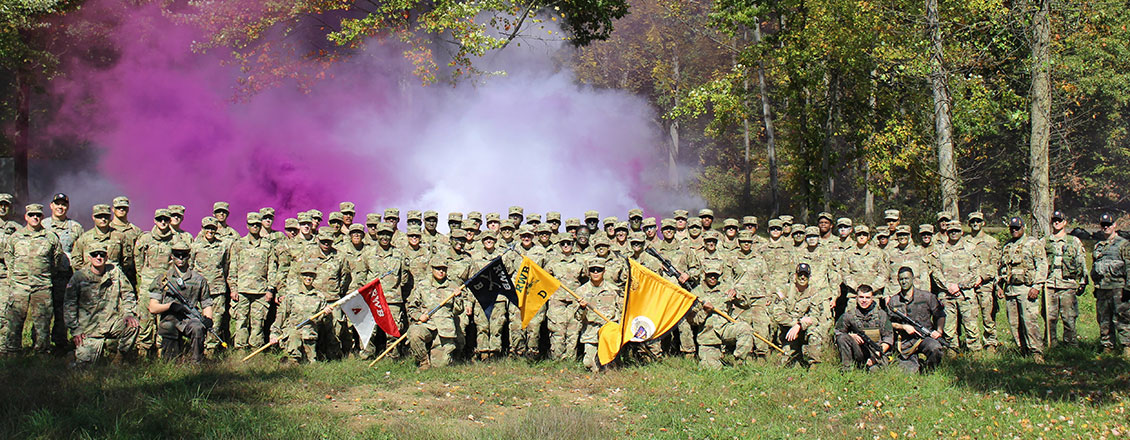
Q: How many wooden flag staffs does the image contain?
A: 4